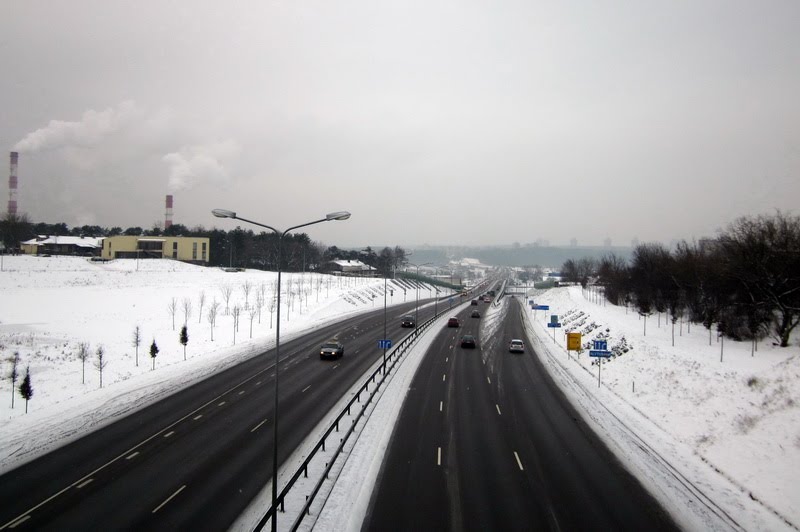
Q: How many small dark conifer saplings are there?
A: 3